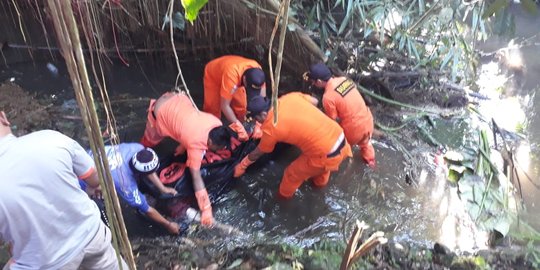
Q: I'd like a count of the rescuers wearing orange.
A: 4